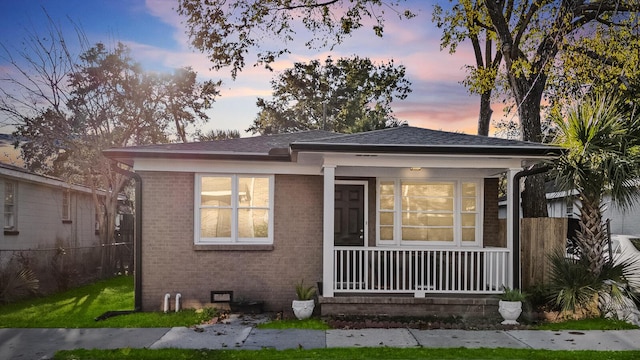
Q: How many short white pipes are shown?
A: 2